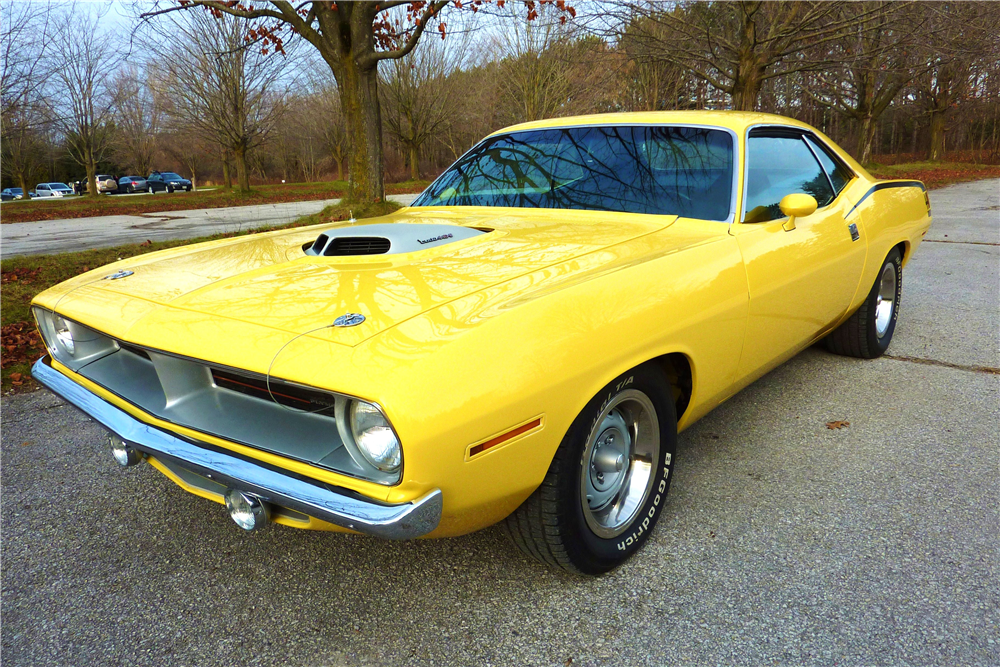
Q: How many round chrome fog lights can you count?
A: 2